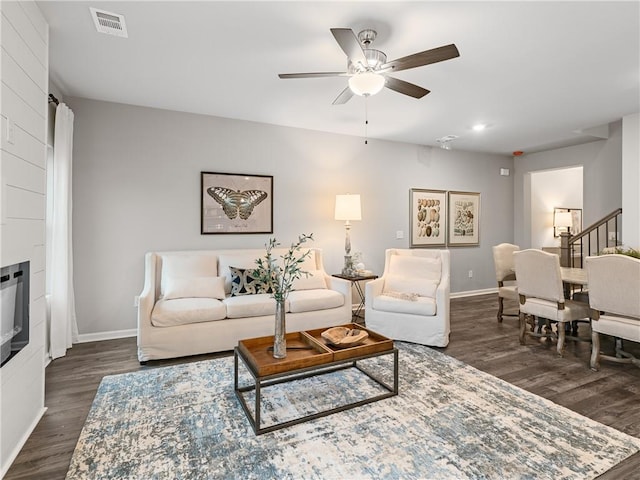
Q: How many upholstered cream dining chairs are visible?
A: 3